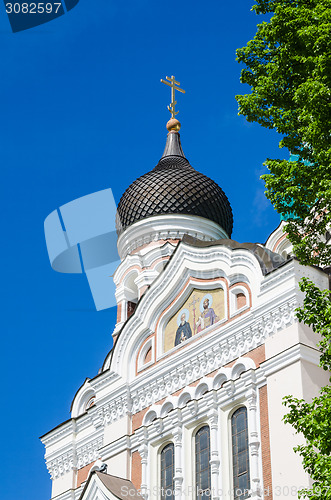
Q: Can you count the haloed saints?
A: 2